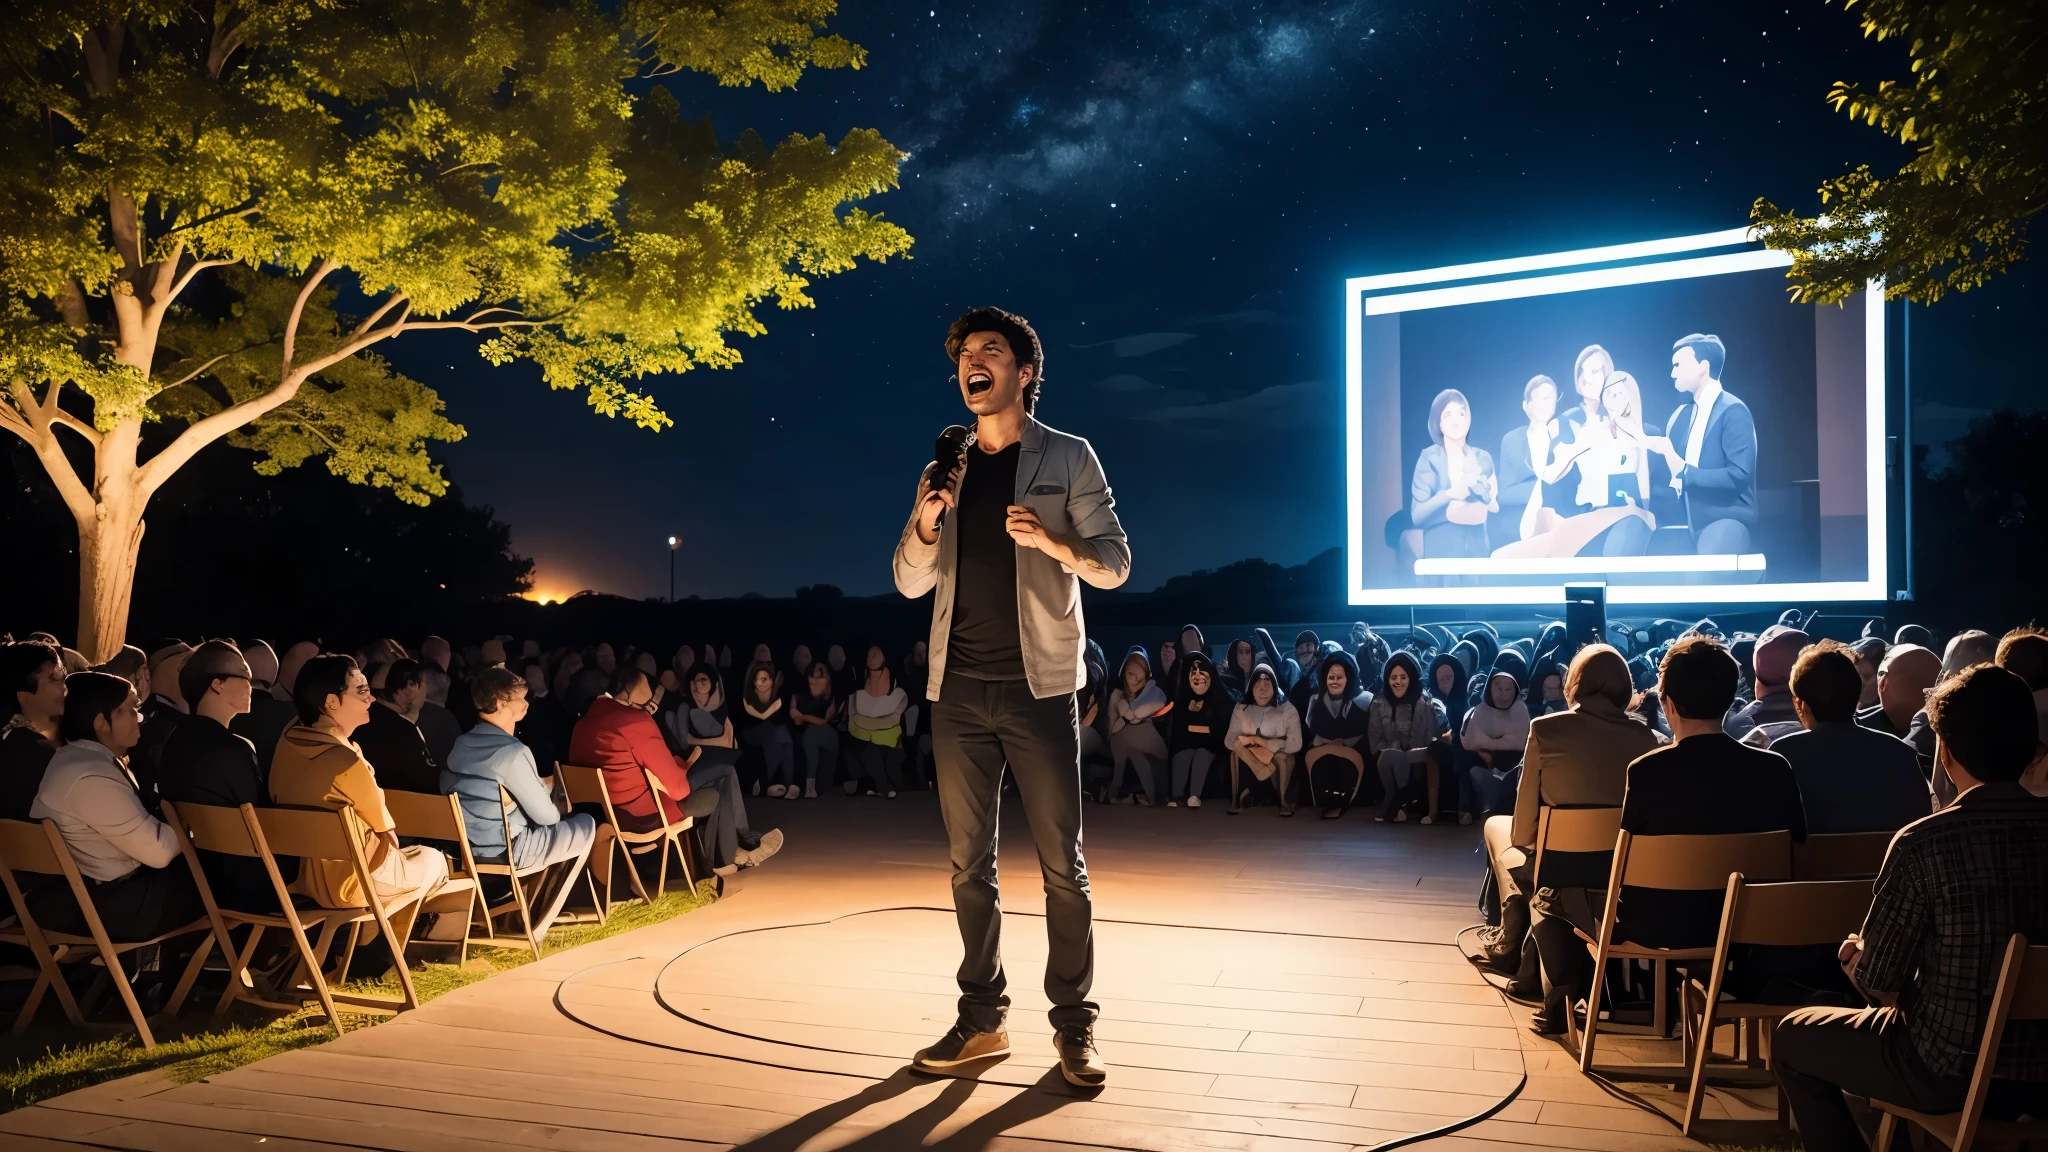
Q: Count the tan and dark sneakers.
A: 2